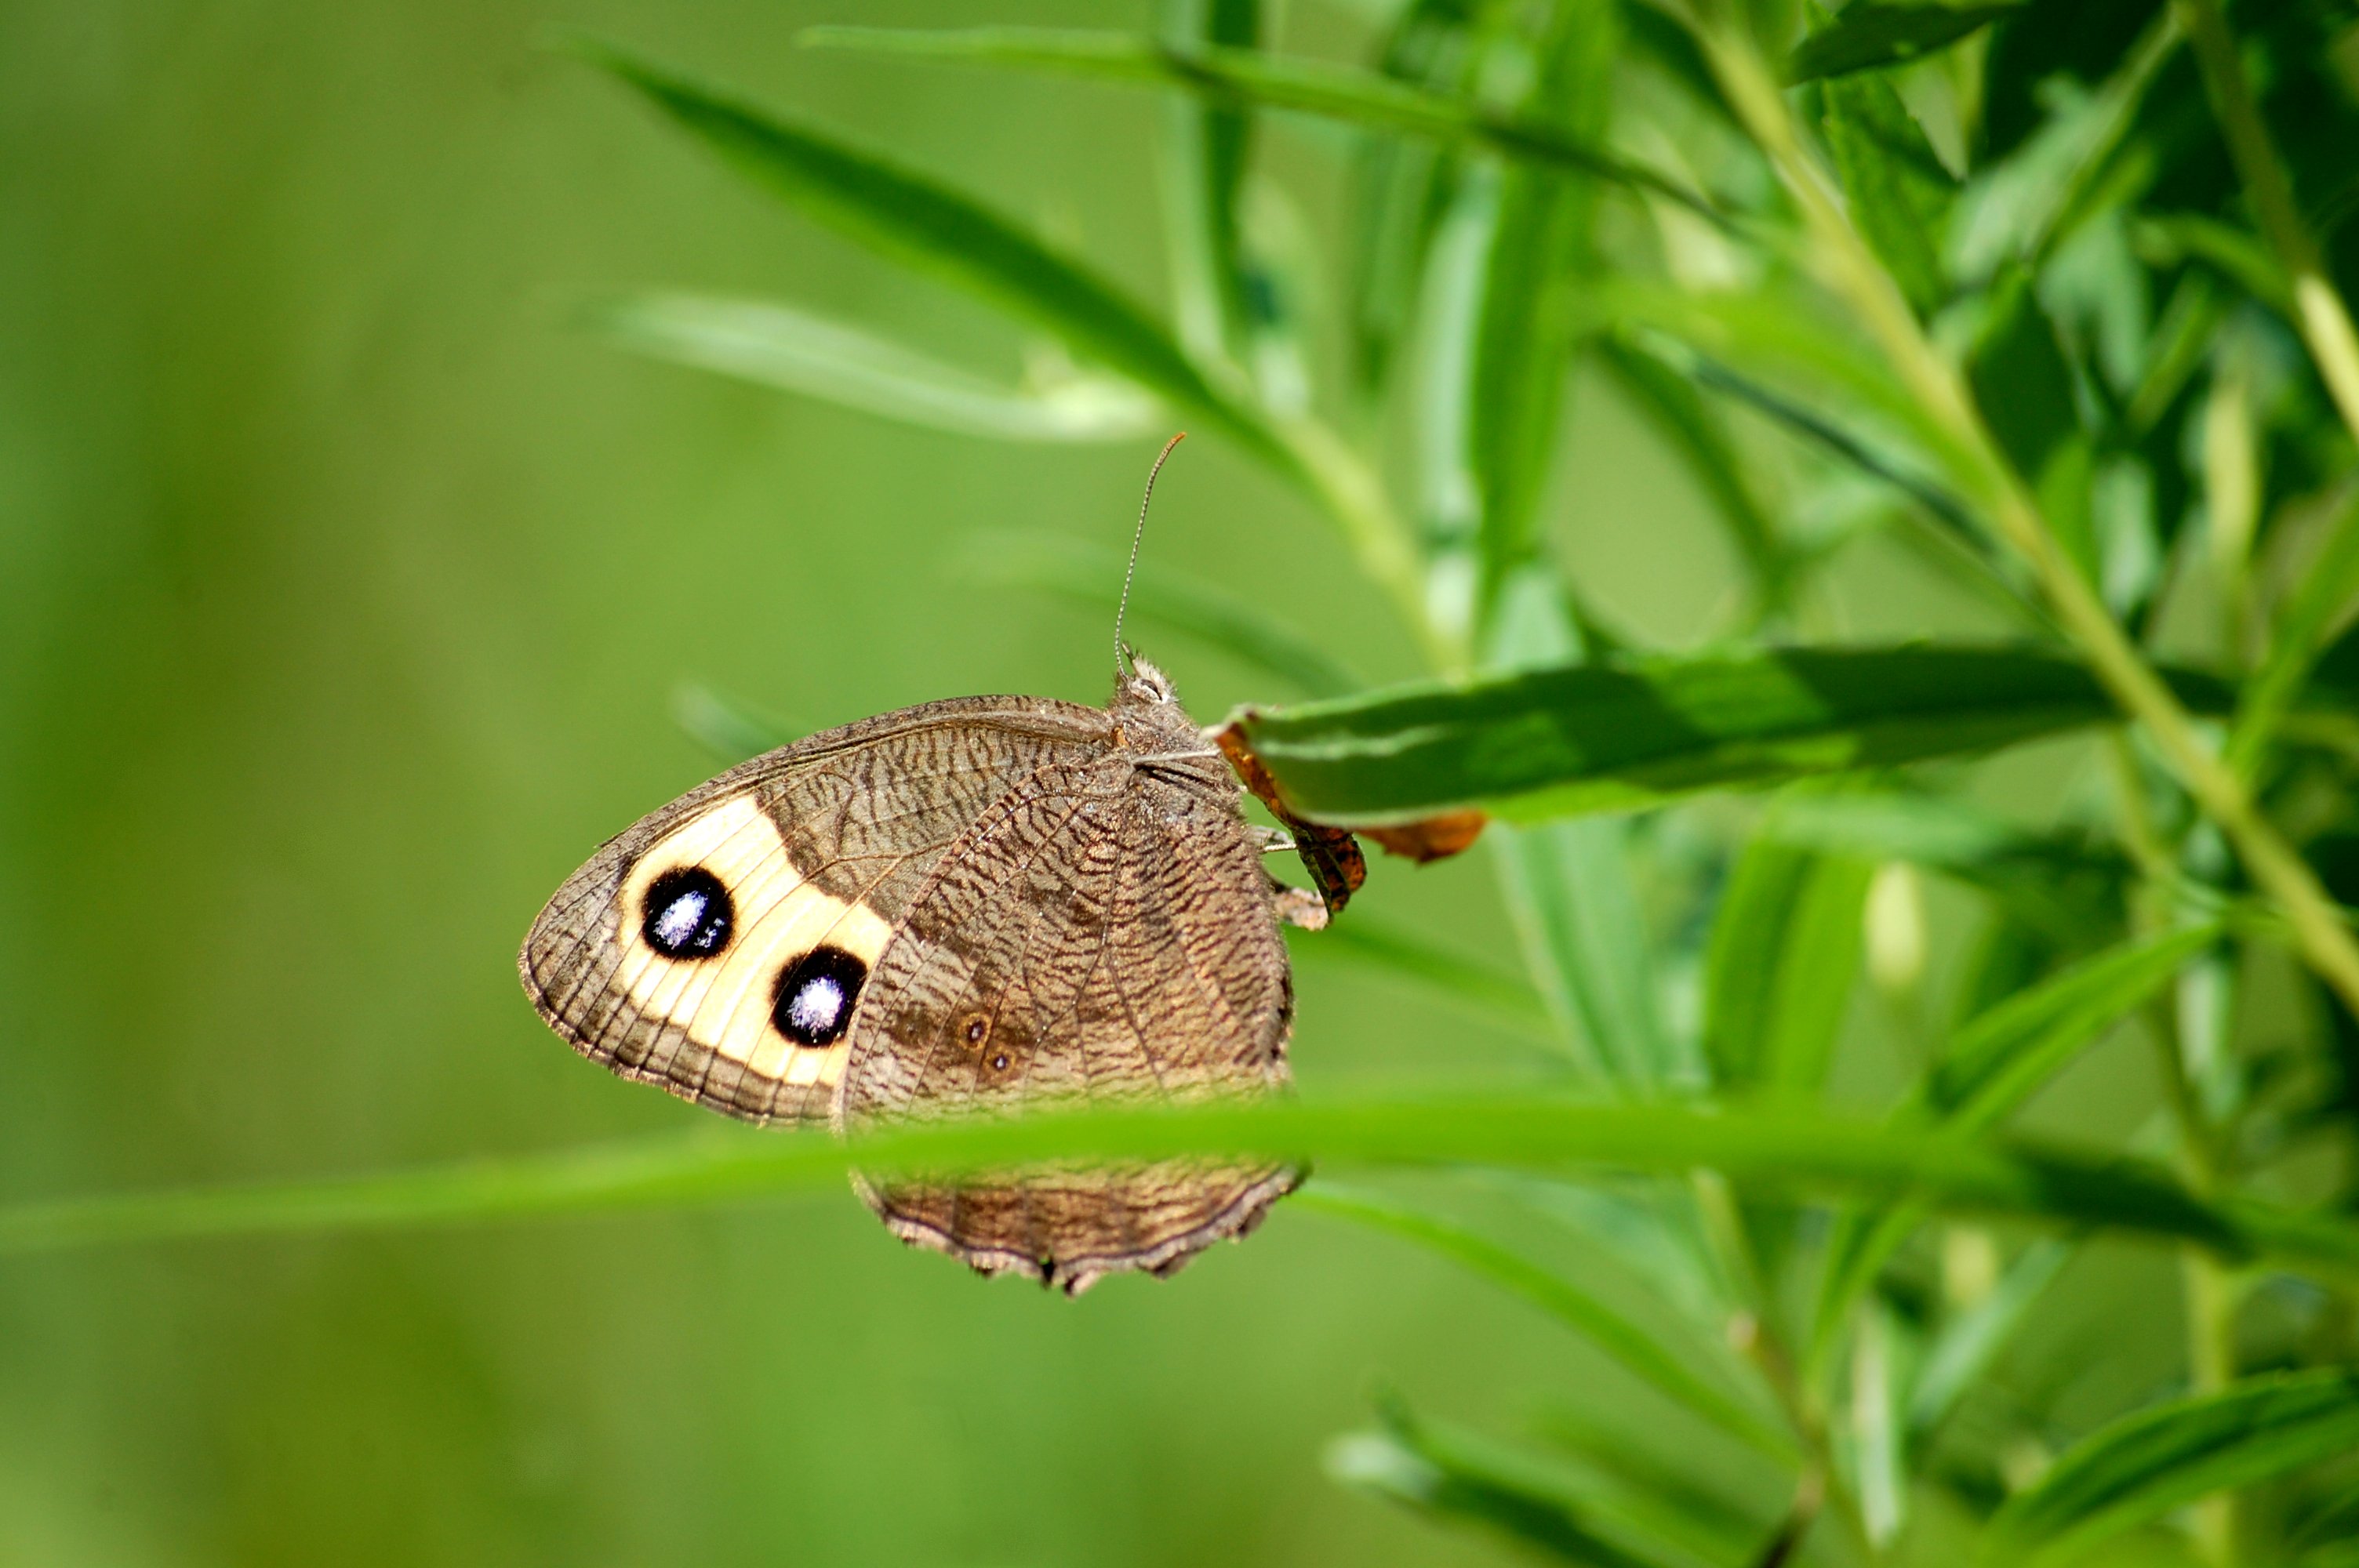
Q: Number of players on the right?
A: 0